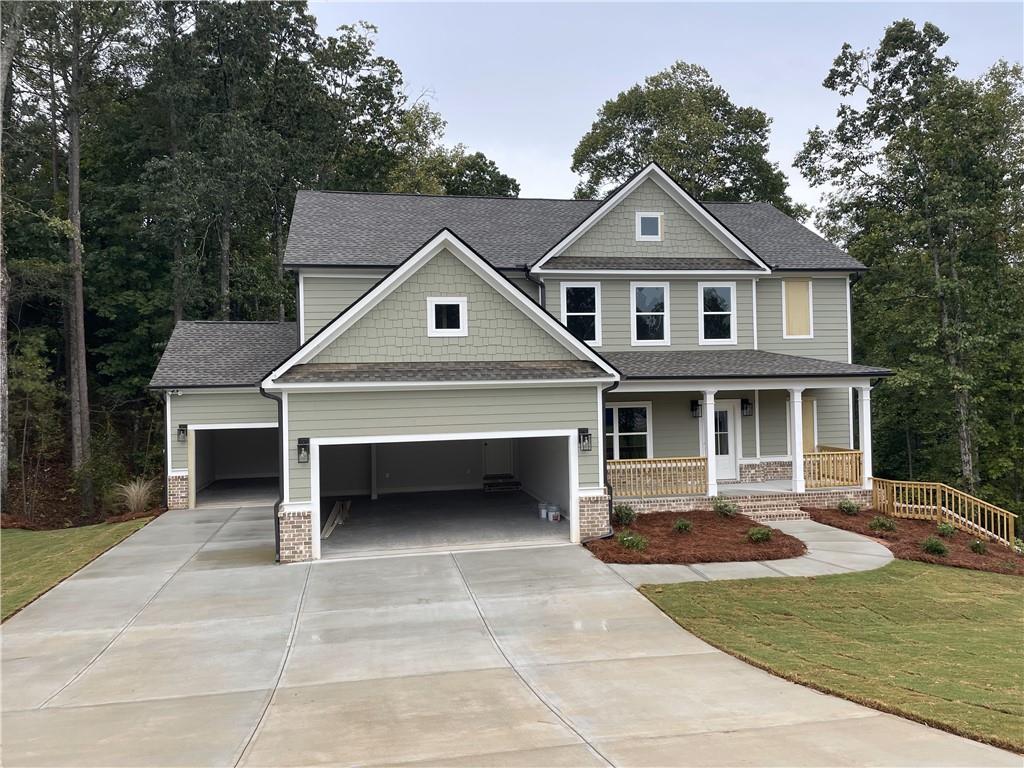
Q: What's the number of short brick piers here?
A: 3